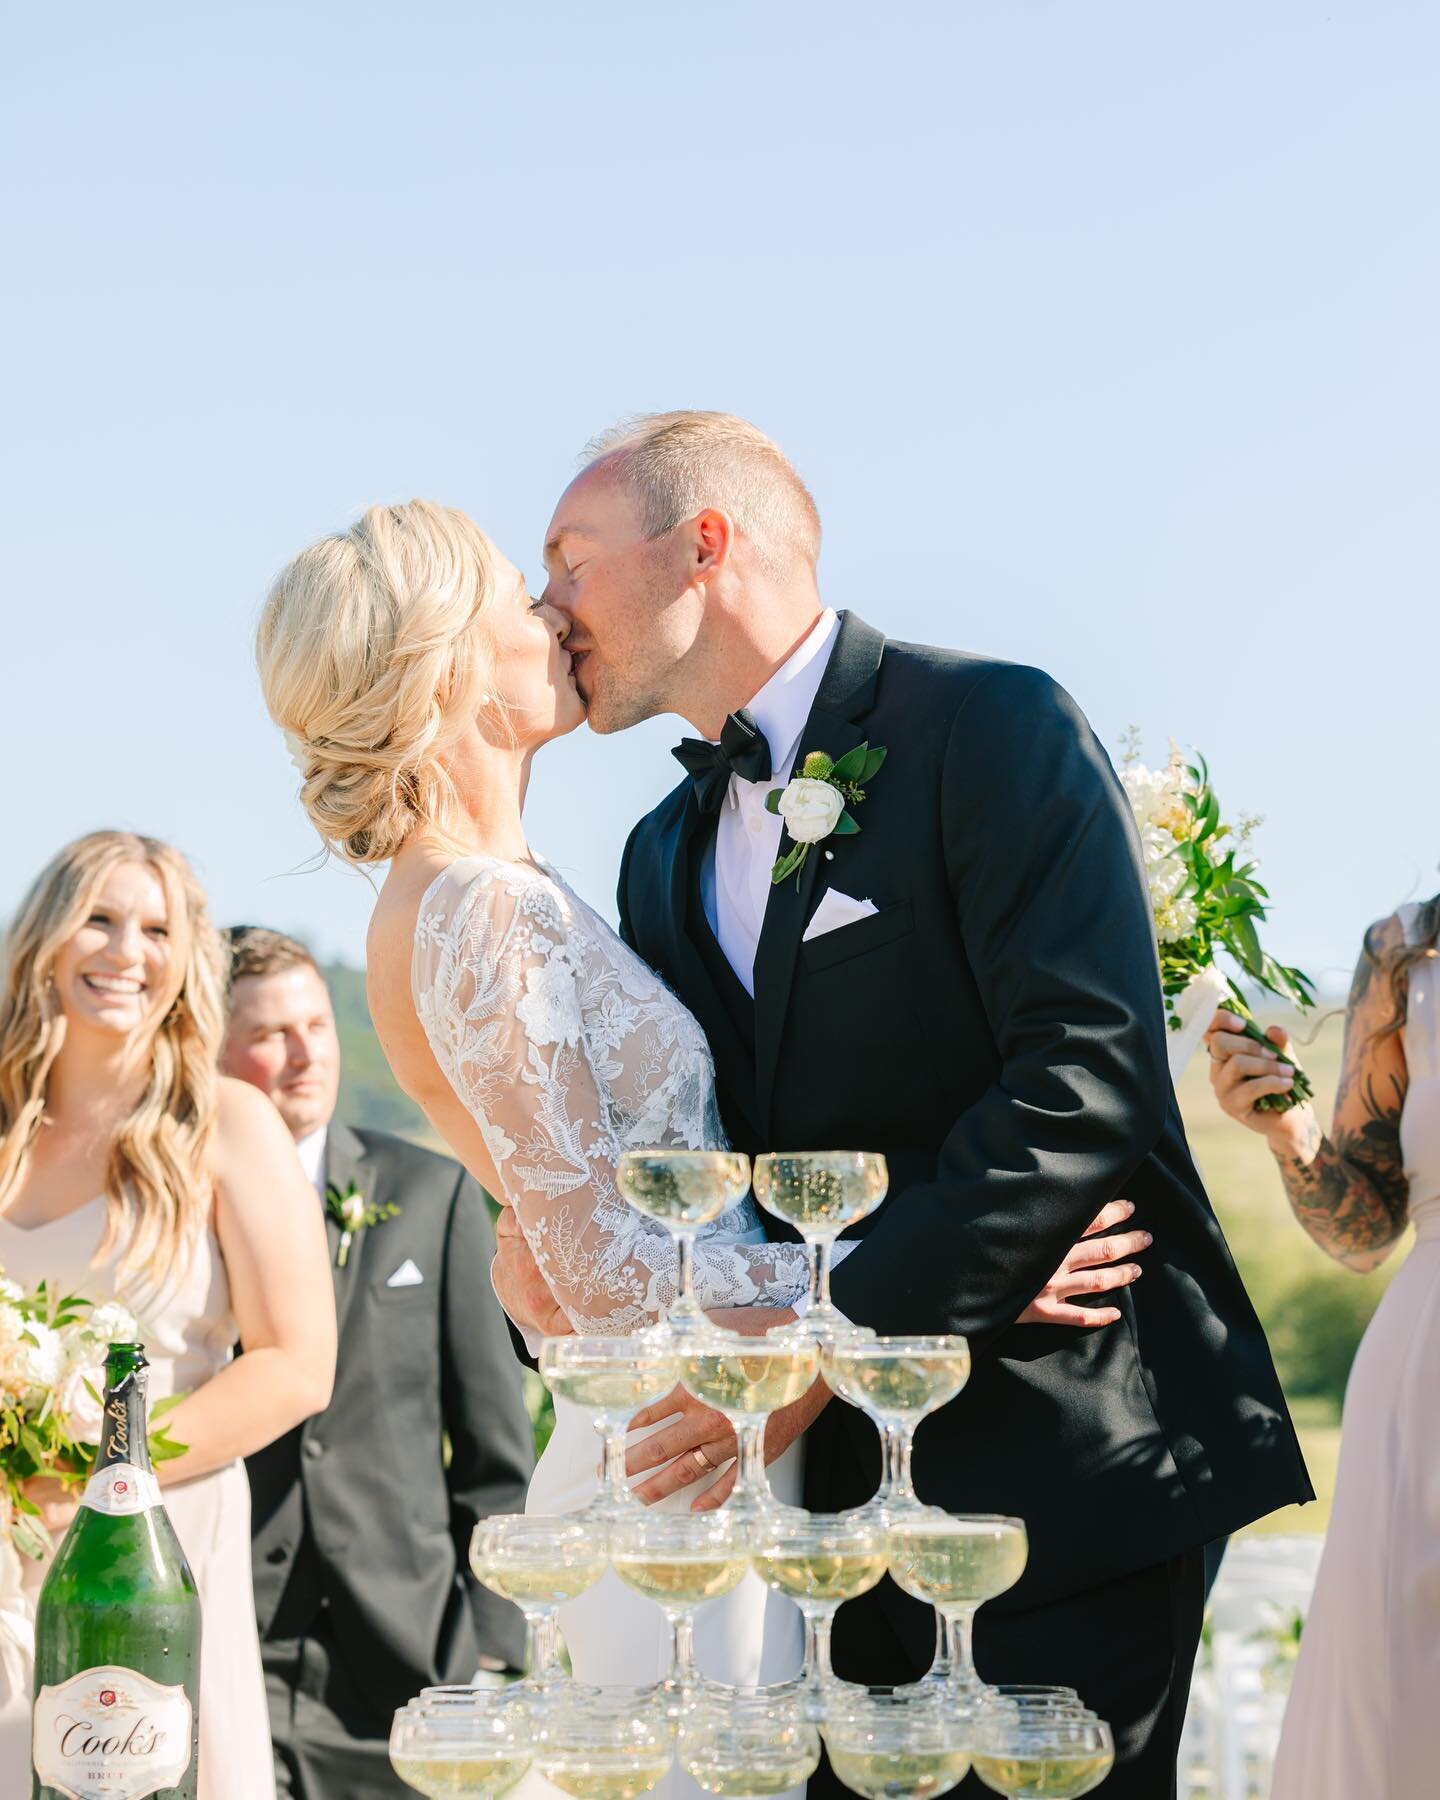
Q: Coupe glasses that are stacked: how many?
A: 14